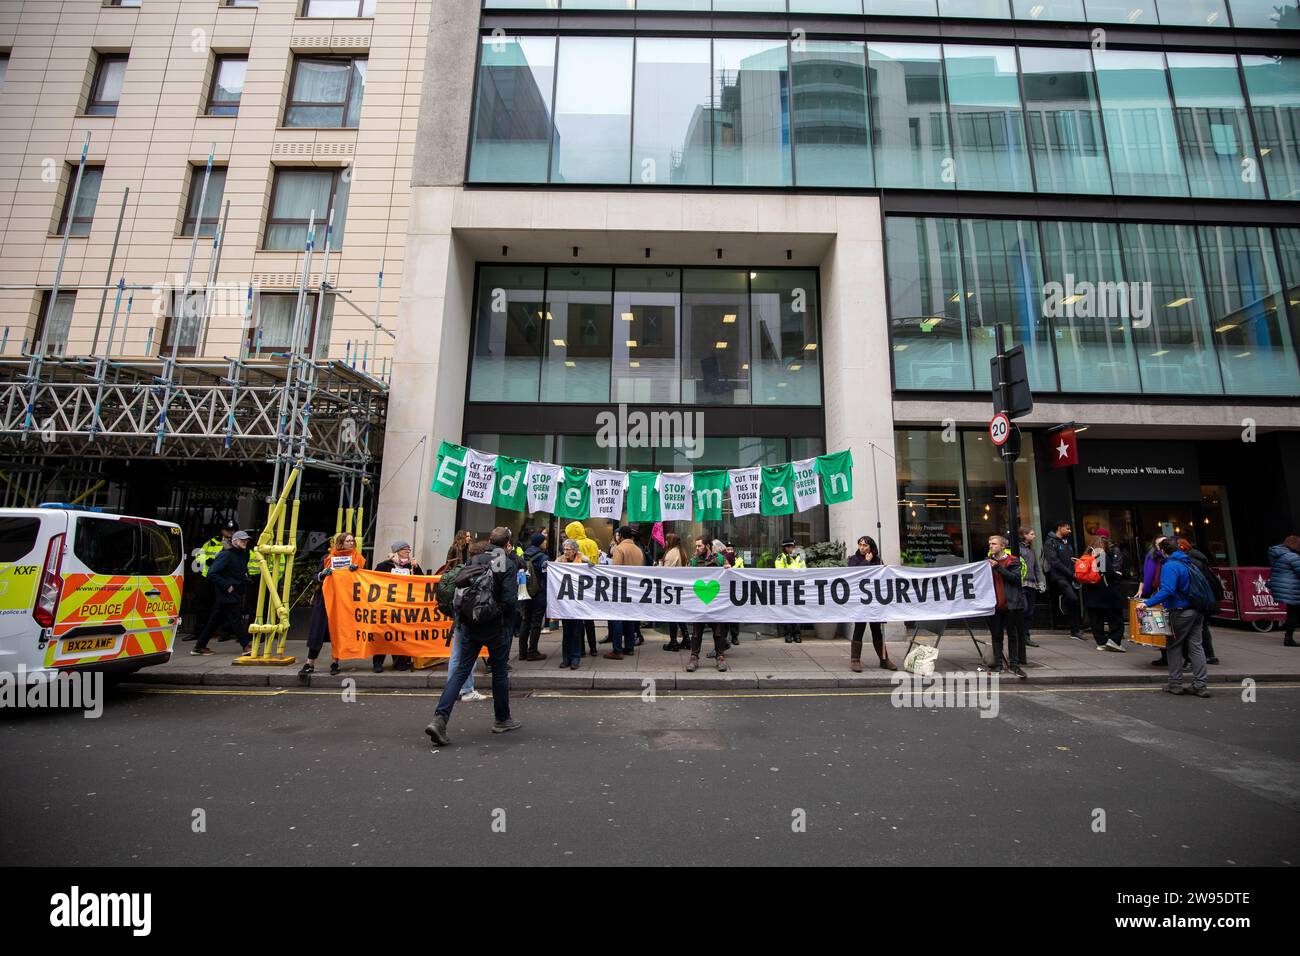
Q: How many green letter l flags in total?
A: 1